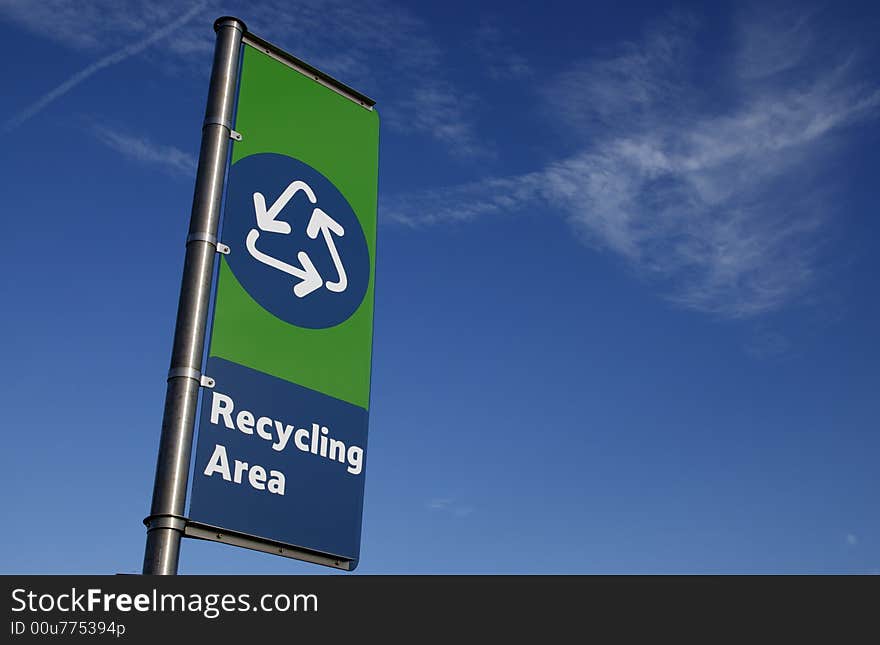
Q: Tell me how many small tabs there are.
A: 3